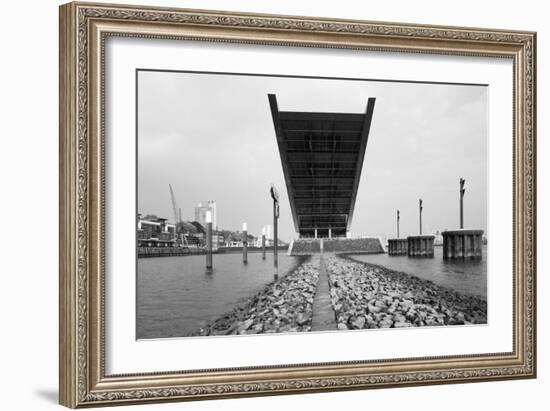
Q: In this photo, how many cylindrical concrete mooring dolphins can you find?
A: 3